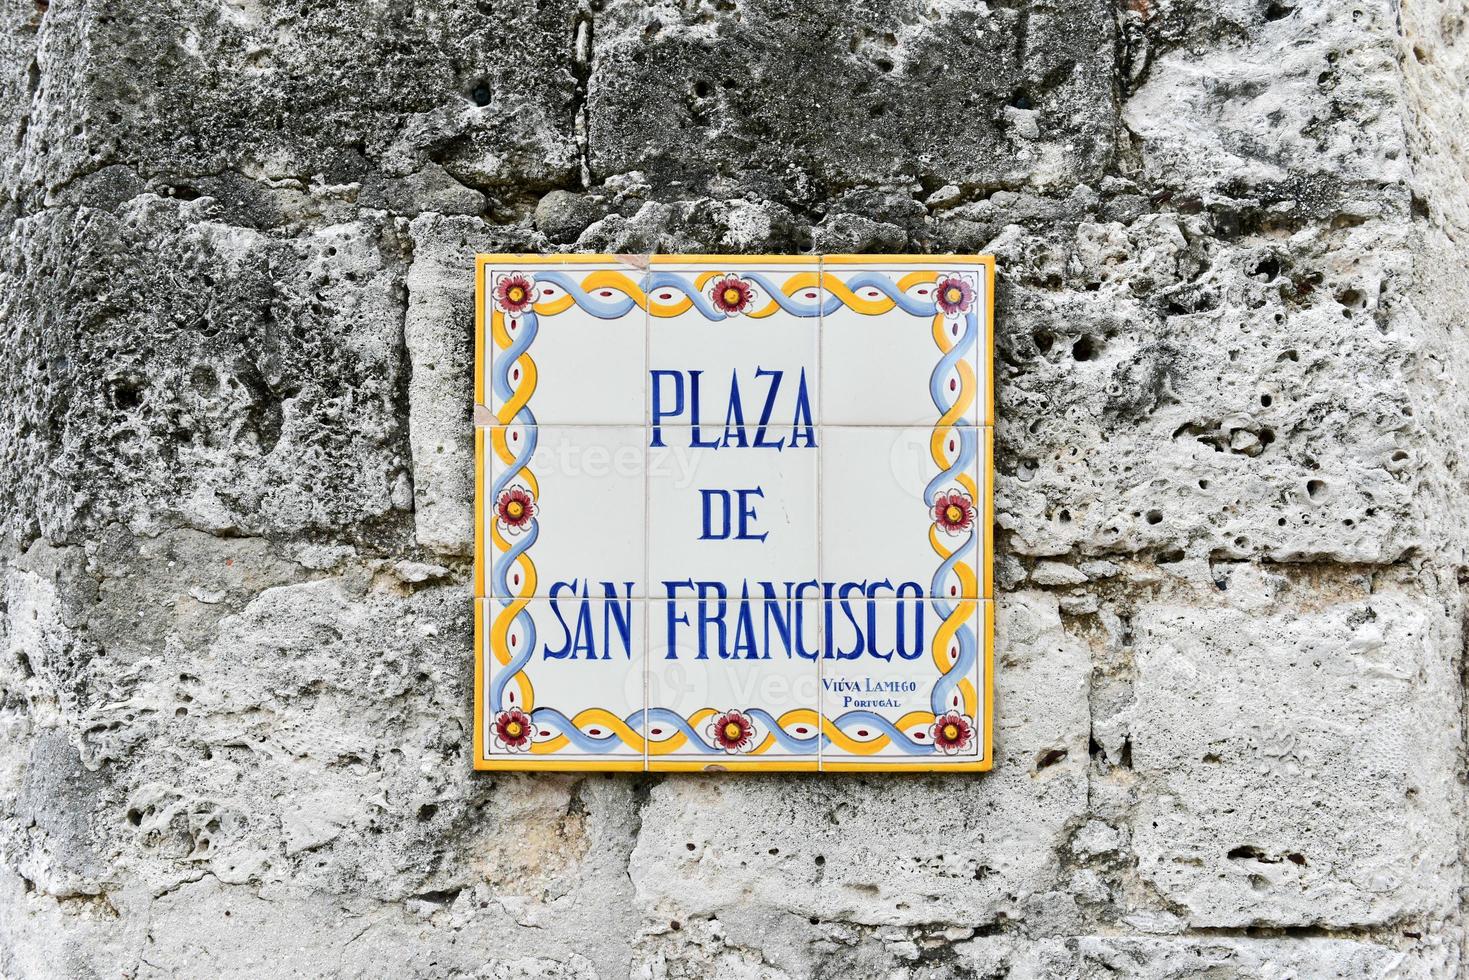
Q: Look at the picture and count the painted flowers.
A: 8